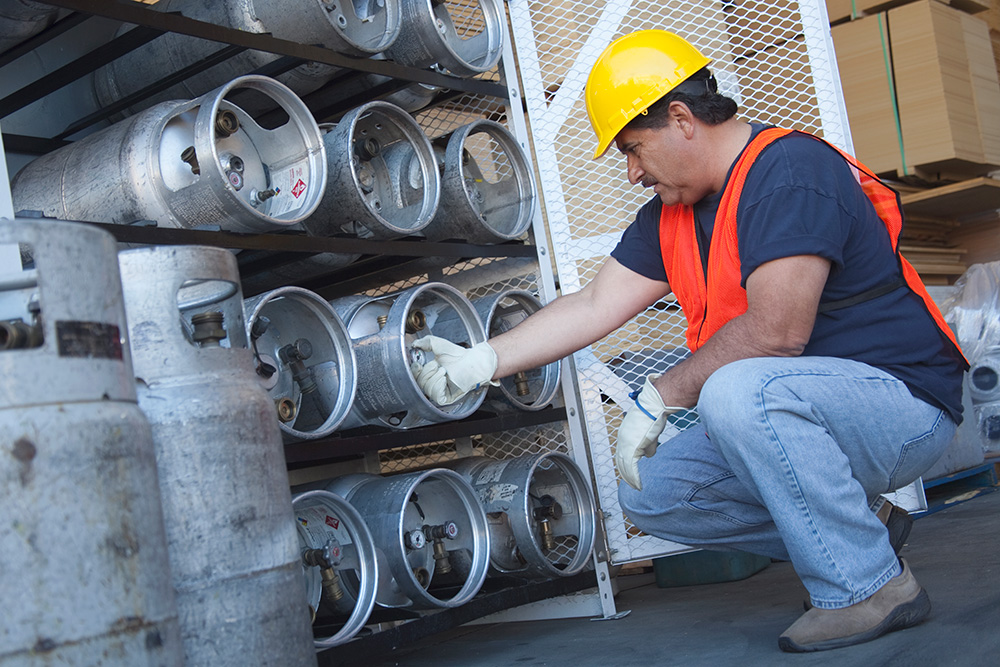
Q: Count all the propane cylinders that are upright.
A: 2